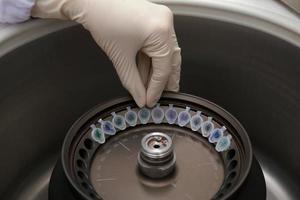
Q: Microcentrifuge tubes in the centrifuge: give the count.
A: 12